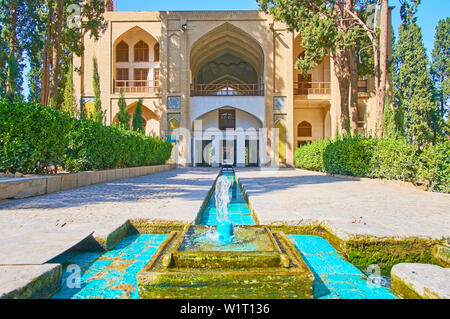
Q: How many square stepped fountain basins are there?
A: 1